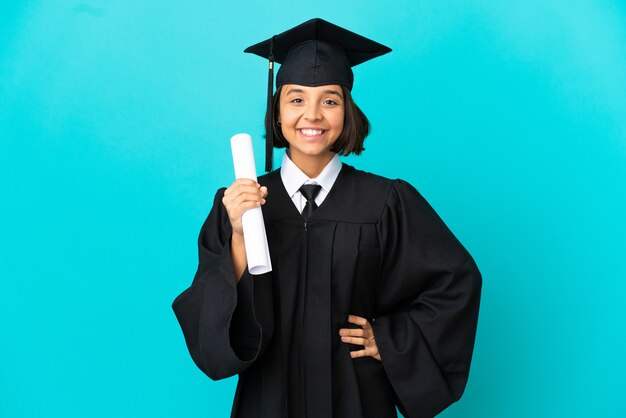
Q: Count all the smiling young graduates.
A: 1